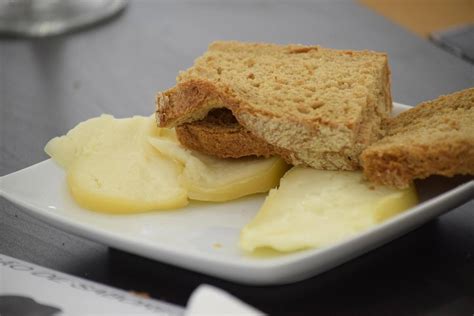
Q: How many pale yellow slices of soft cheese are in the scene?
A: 3